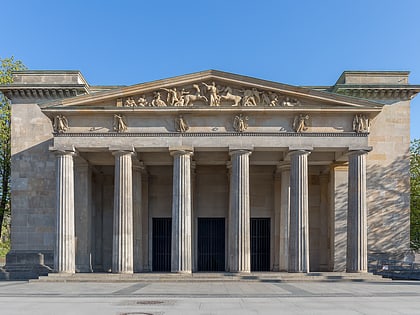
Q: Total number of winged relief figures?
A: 6